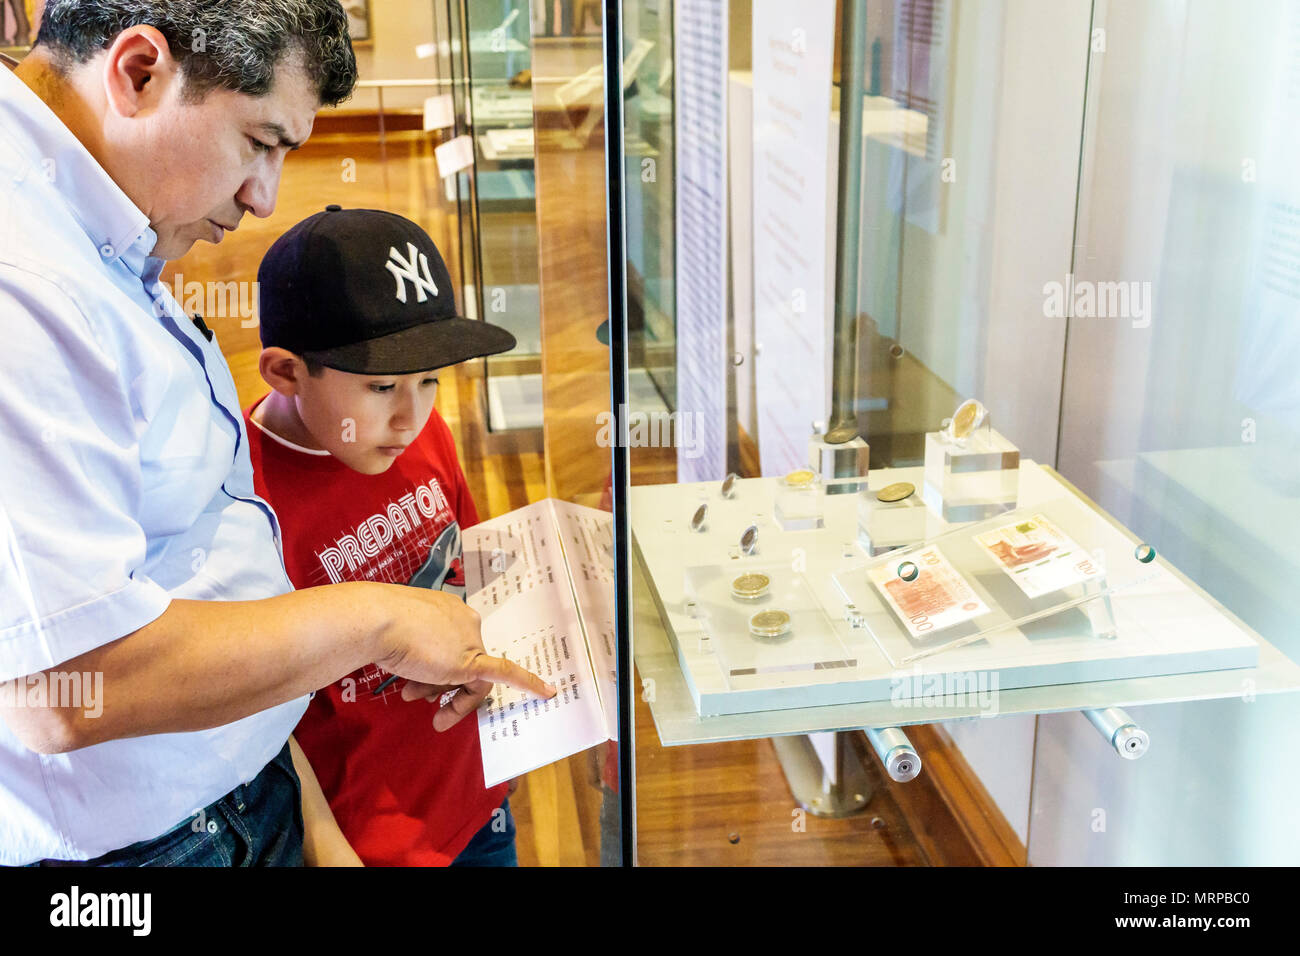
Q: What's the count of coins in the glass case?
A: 9